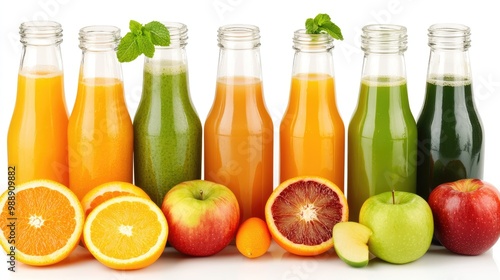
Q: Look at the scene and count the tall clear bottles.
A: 7